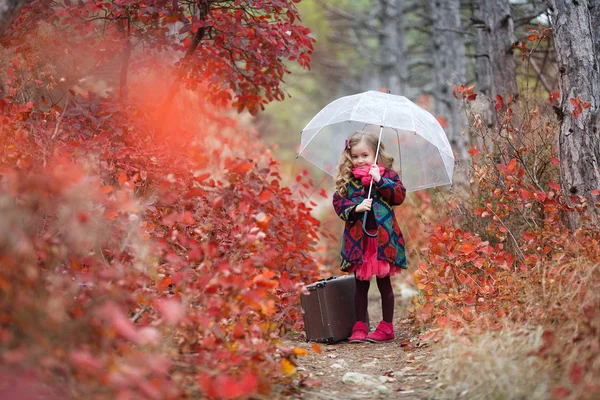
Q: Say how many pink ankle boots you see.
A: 2